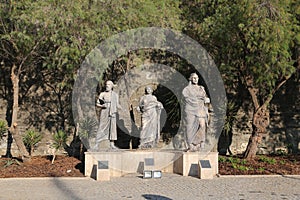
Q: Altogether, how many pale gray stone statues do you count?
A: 3